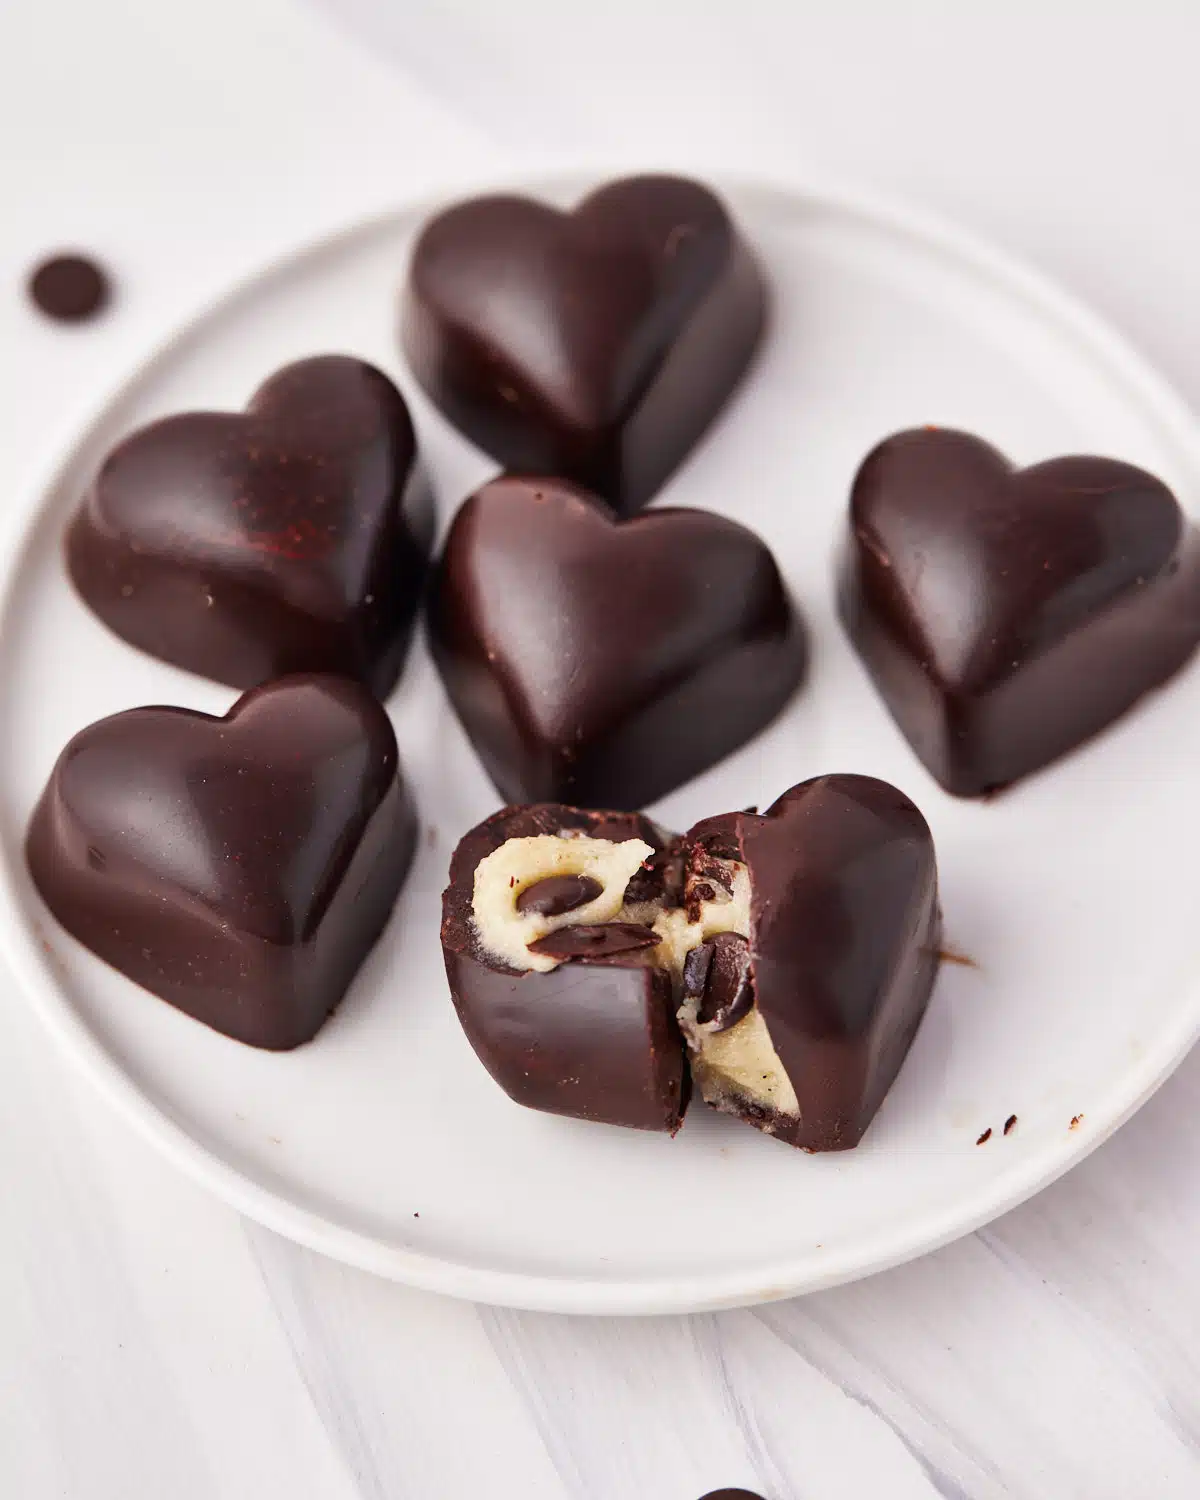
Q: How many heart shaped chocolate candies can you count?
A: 6